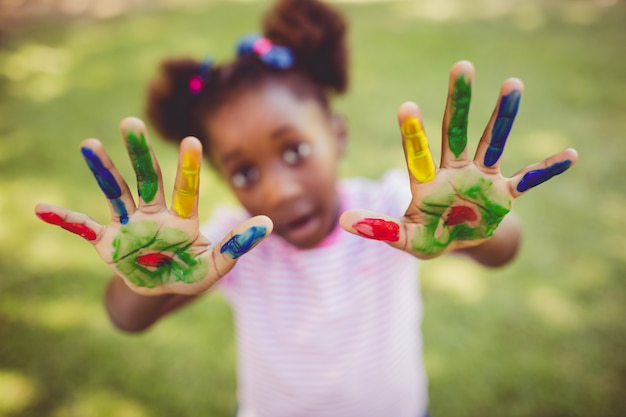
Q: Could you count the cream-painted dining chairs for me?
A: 0